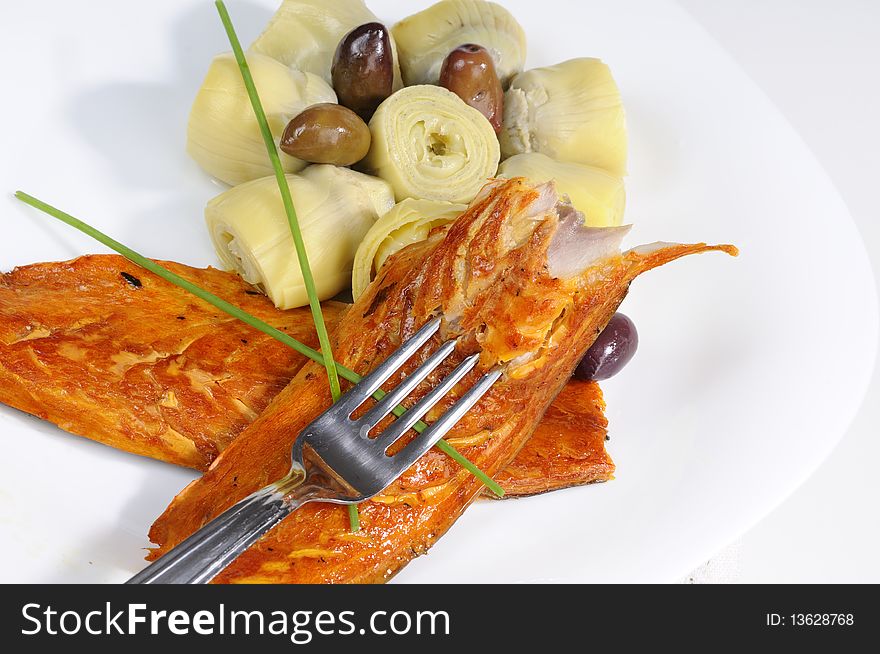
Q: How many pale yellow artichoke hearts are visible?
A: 8